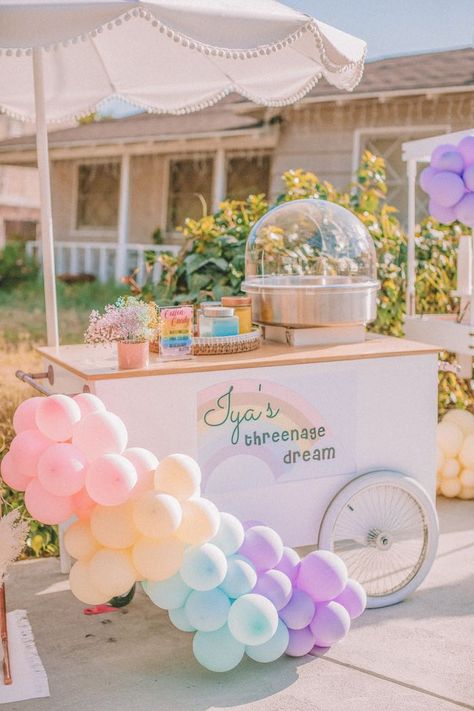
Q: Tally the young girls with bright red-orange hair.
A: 0